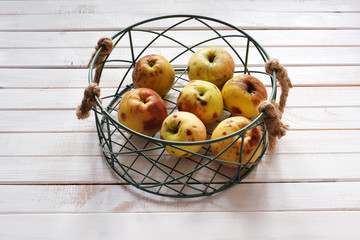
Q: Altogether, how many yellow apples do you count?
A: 7